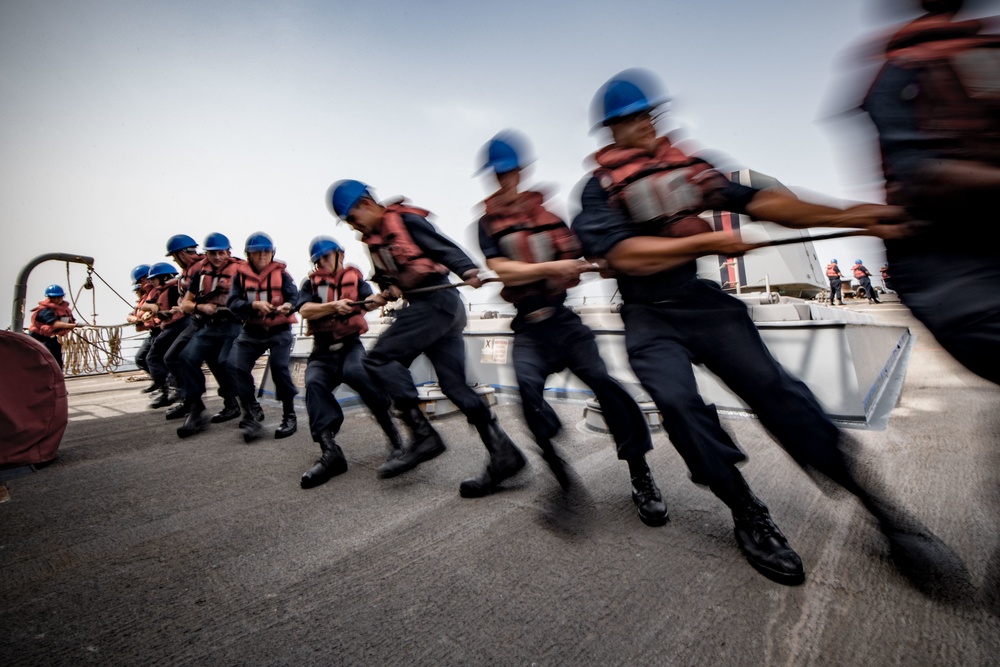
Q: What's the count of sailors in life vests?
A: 15